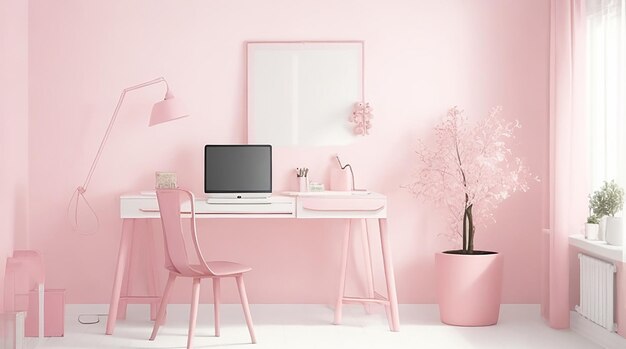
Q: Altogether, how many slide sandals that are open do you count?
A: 0